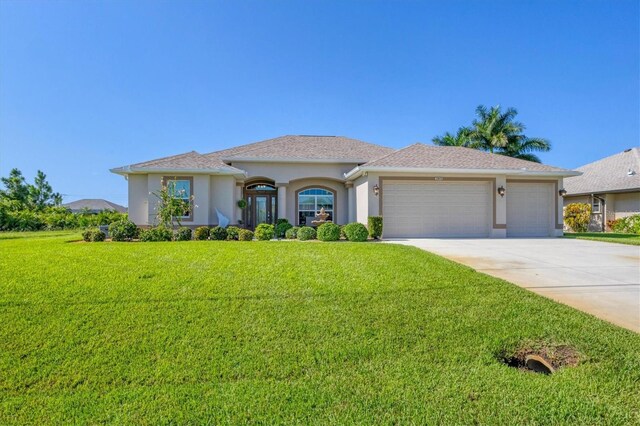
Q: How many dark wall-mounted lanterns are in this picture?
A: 3